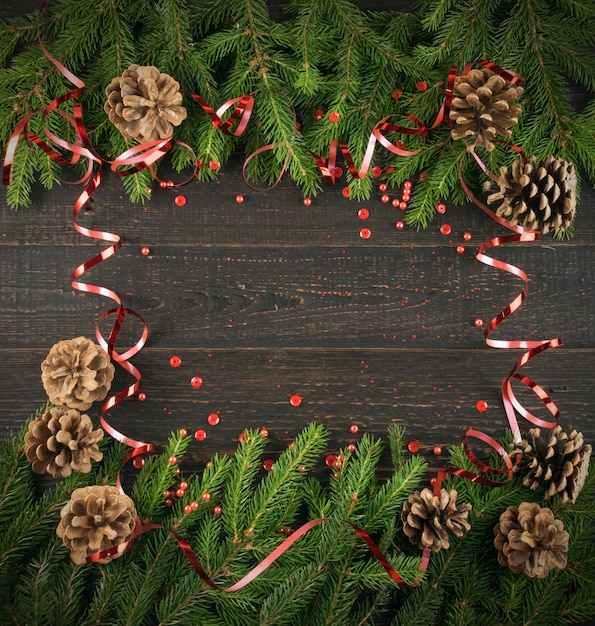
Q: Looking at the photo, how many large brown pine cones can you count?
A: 9